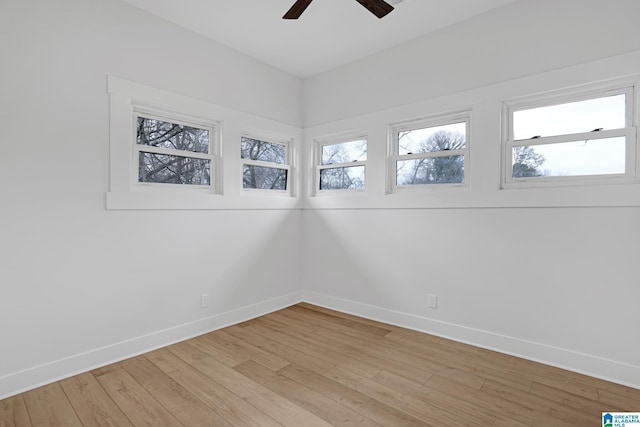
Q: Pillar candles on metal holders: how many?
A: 0